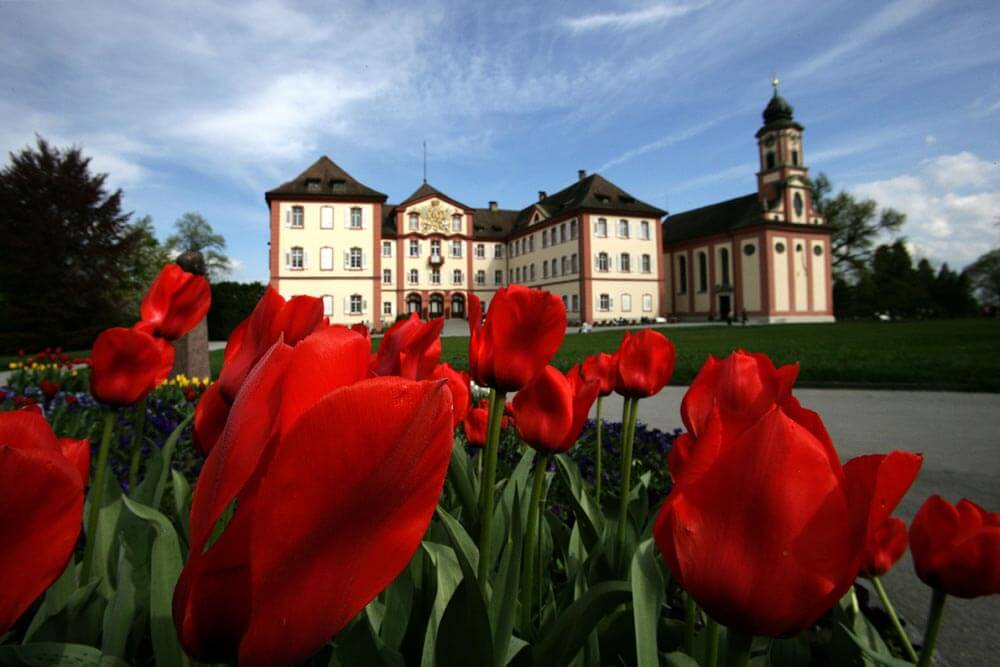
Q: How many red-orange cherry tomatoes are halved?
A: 0